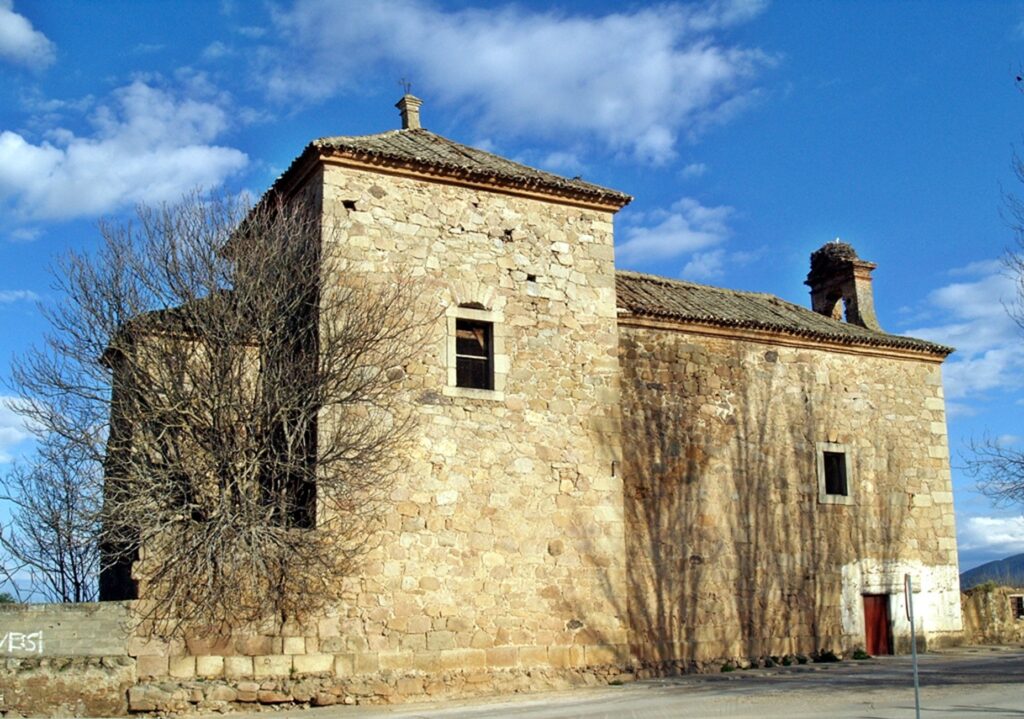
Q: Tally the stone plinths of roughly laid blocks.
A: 1